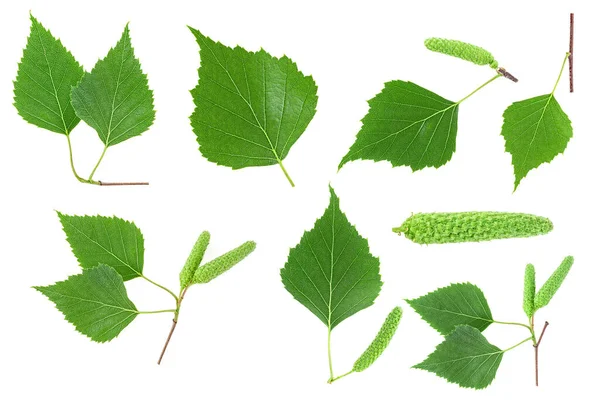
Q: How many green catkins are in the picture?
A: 7